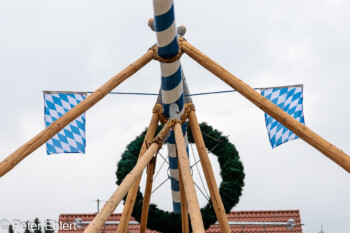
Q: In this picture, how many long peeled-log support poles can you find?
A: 8